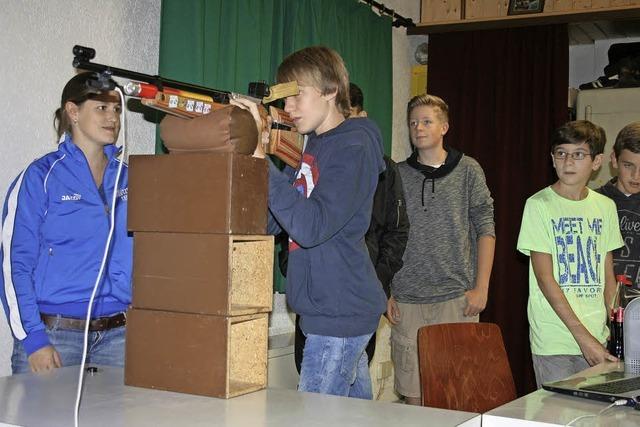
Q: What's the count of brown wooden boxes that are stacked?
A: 3